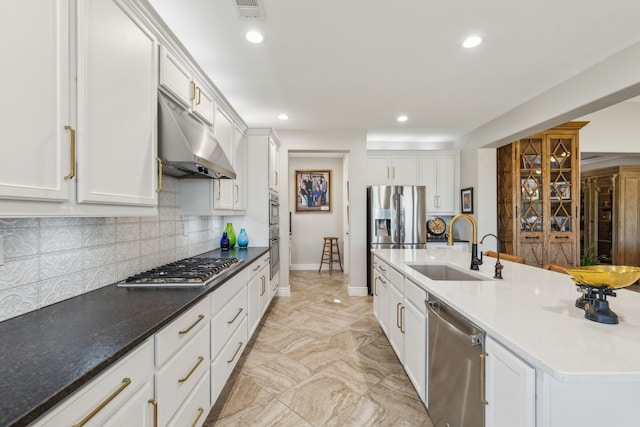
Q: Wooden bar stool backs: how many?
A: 2